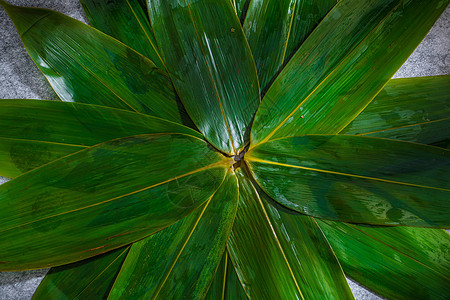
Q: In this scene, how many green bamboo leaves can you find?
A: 15